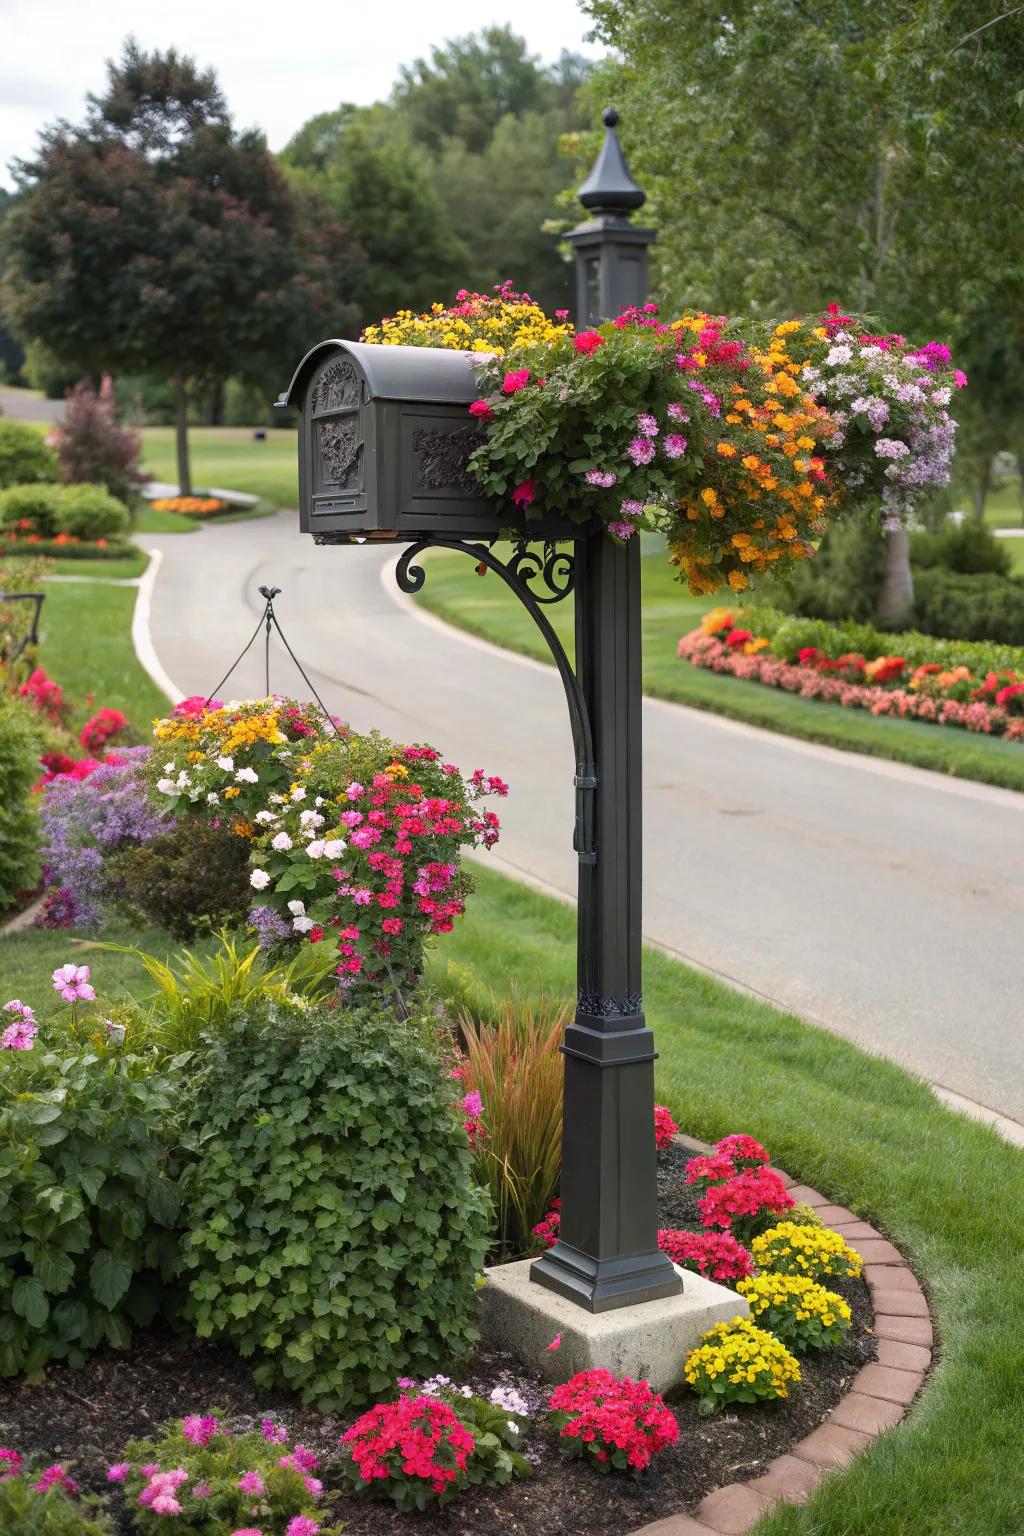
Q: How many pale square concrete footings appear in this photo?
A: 1